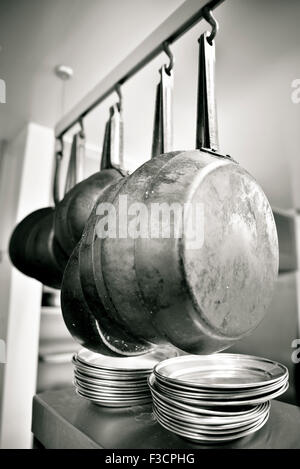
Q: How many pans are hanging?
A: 5